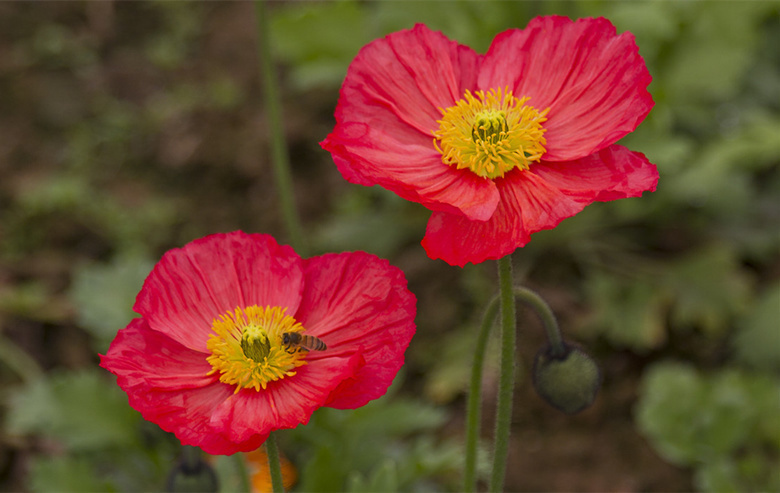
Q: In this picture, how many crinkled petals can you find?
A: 8